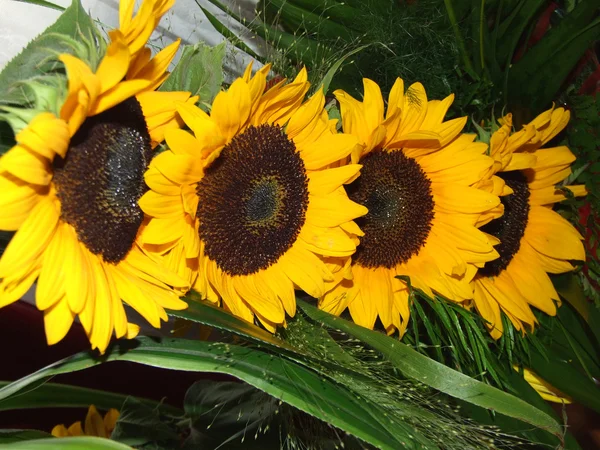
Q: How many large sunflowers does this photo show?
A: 4